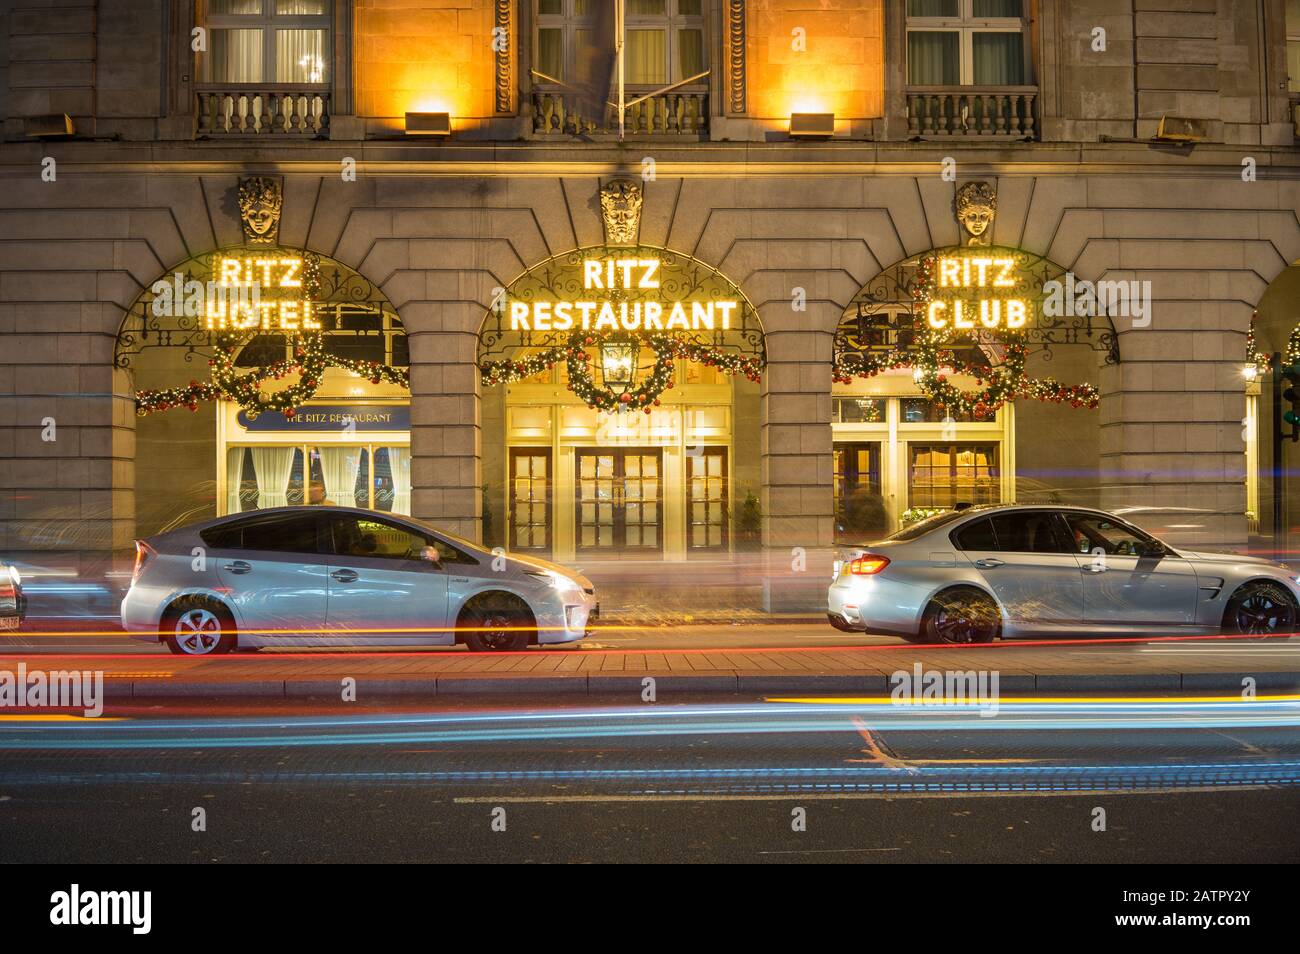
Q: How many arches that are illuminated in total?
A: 3